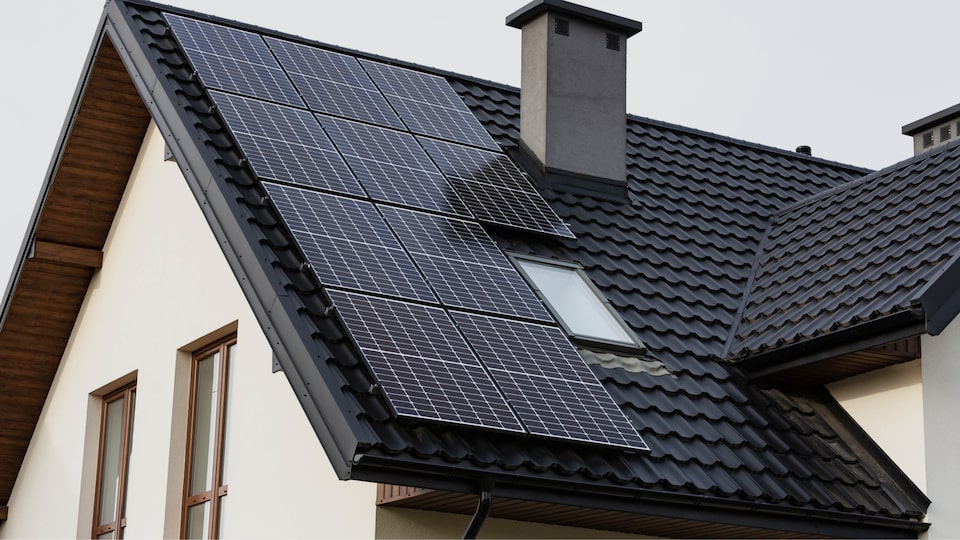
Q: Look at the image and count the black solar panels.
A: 10